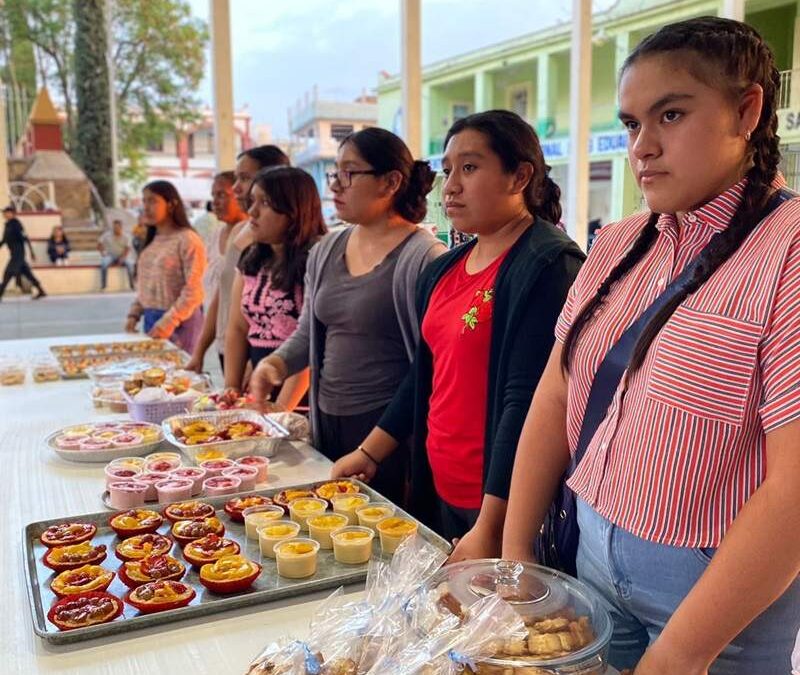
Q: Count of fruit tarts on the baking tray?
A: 15